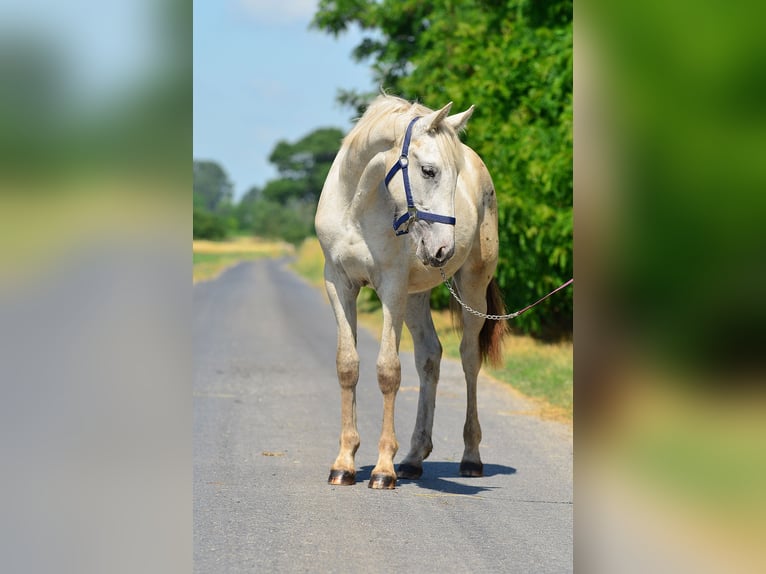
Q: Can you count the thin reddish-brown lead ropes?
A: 1